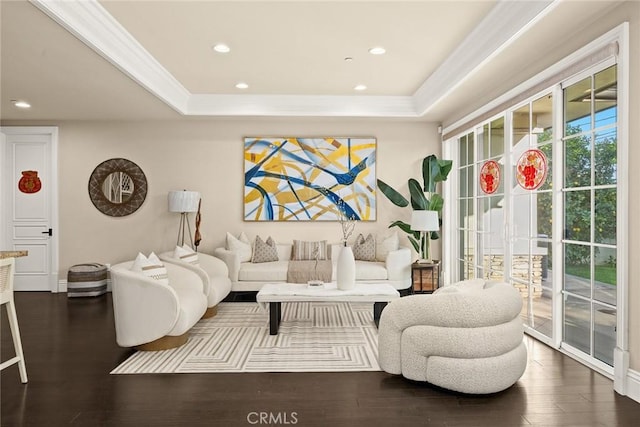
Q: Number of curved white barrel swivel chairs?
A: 2